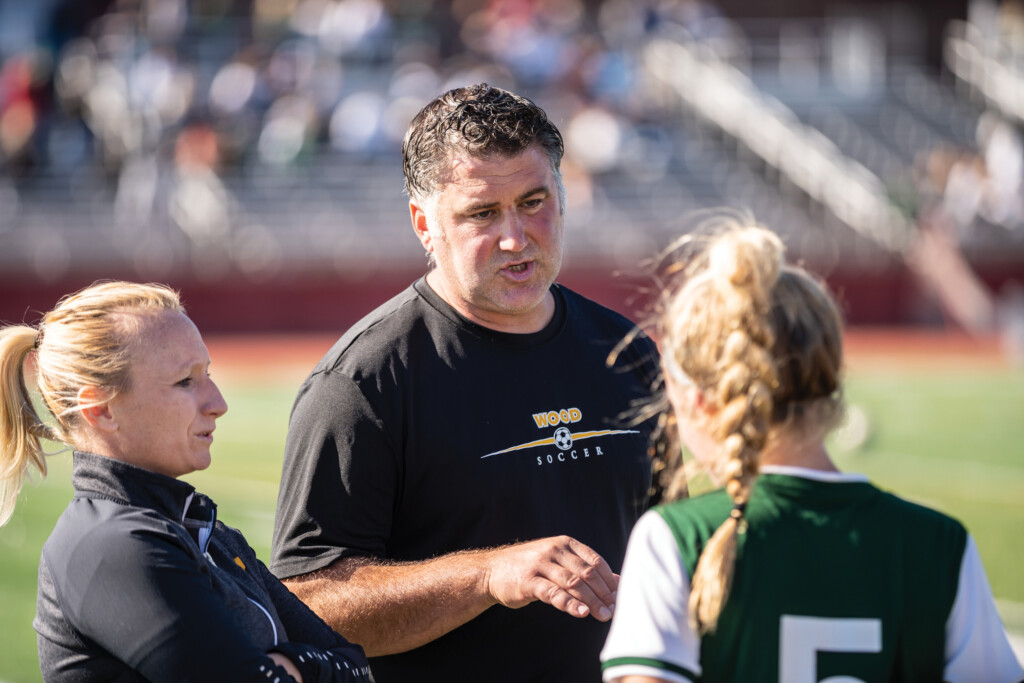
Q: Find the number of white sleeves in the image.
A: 2